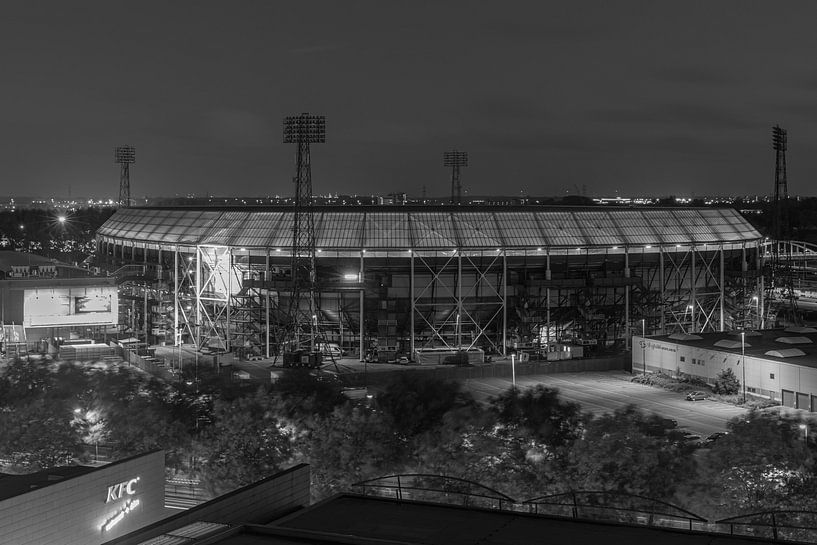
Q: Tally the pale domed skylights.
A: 6